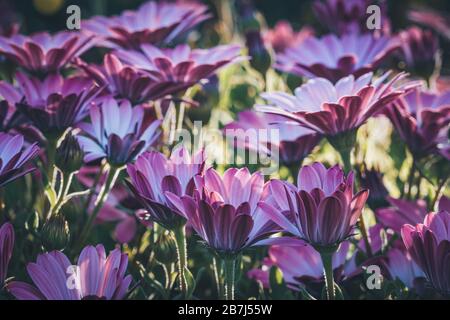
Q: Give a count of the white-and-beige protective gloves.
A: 0